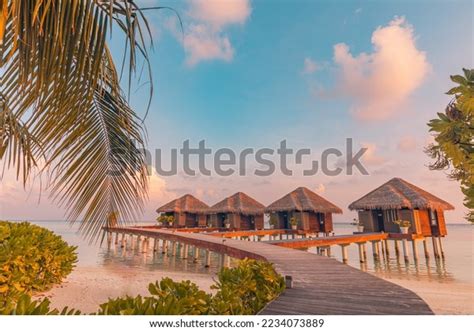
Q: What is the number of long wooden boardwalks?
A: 1